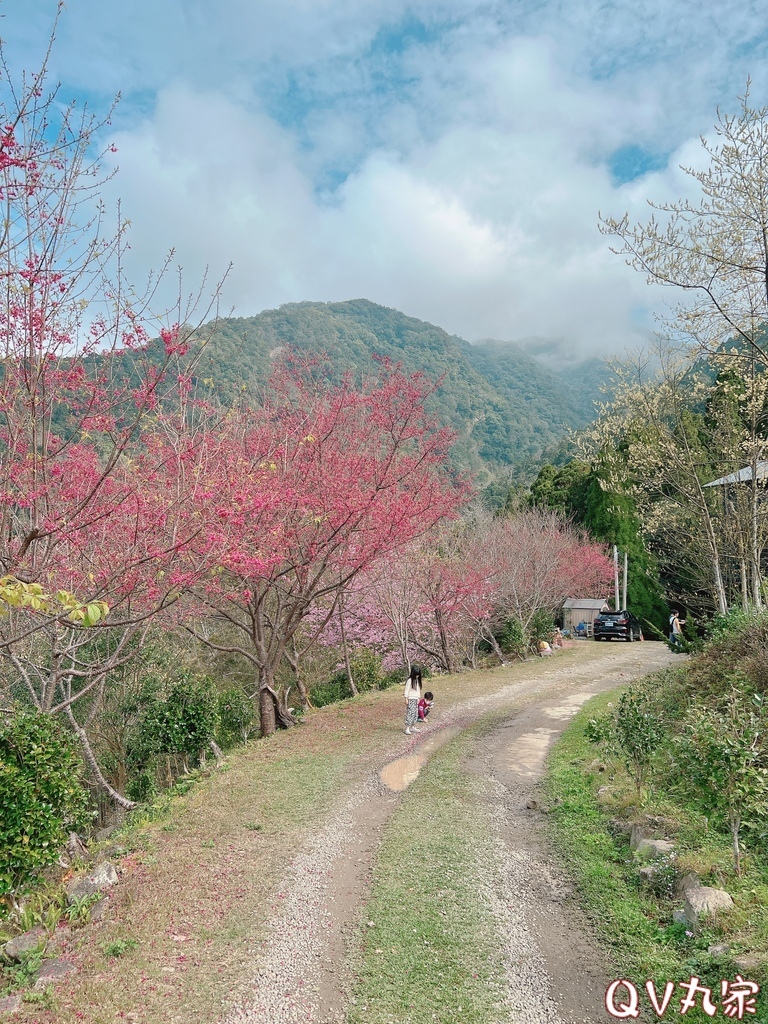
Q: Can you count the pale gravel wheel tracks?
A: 2